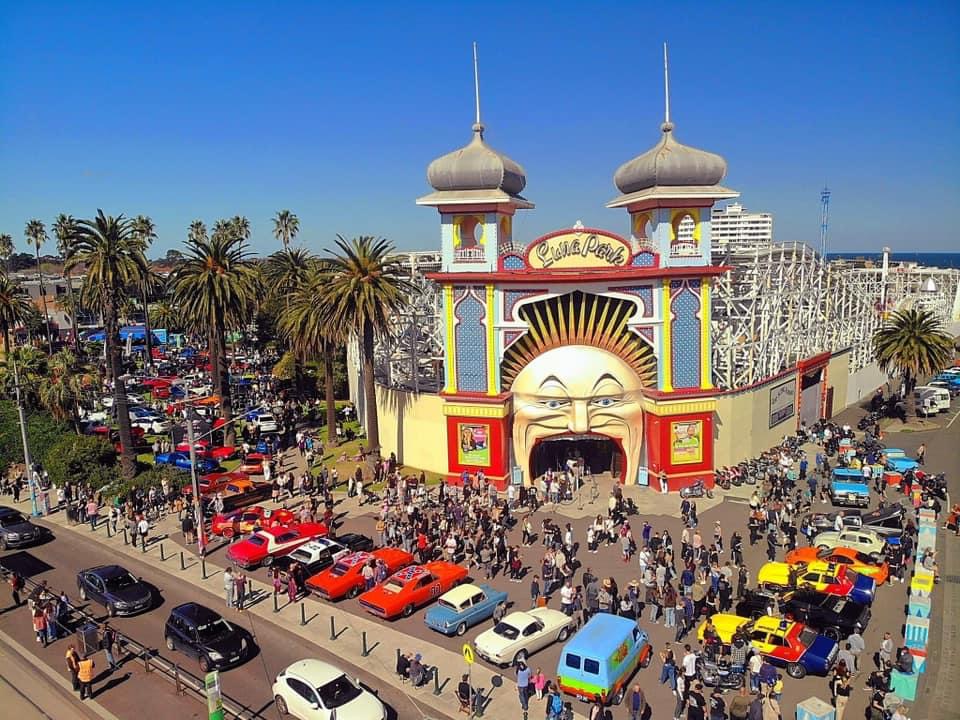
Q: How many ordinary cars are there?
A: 4